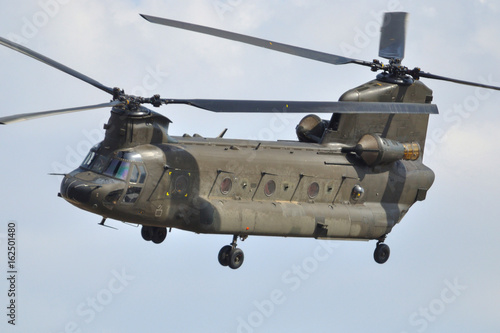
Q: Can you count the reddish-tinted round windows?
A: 3